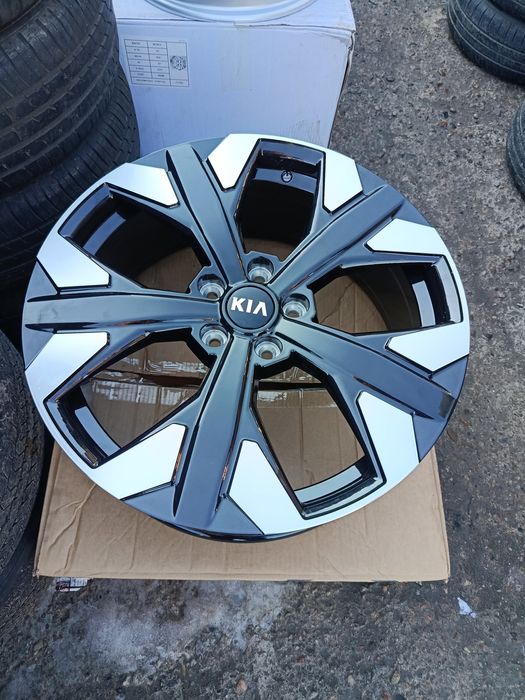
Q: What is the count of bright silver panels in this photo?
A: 10